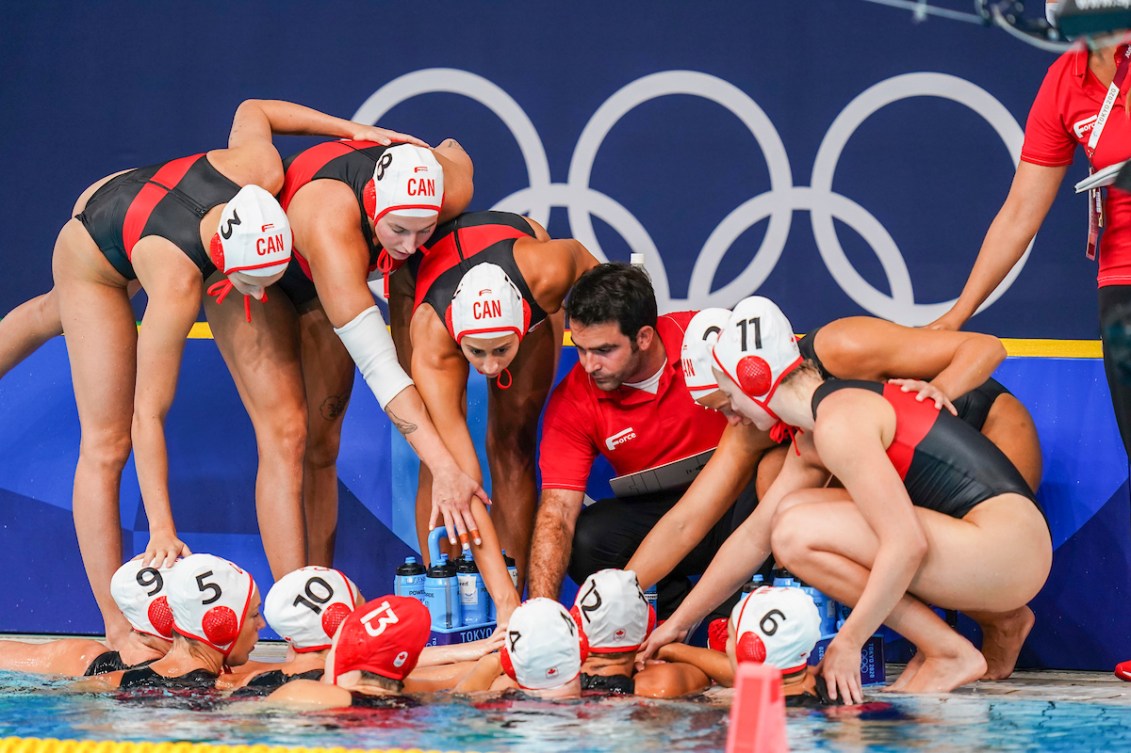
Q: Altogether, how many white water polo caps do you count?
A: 11